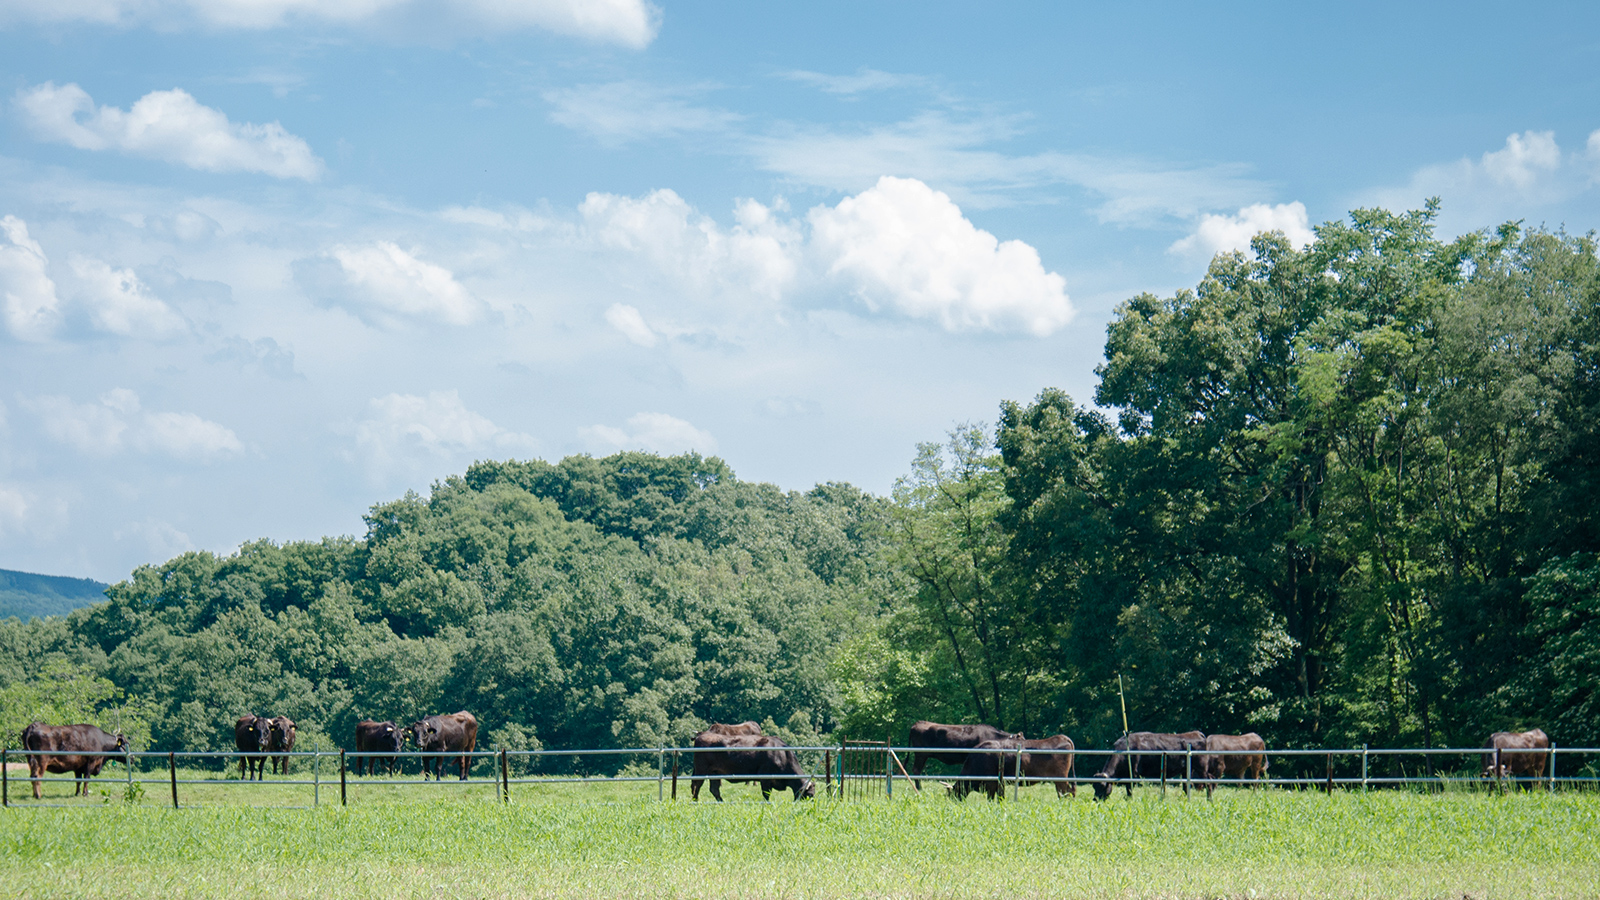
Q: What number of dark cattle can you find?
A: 12